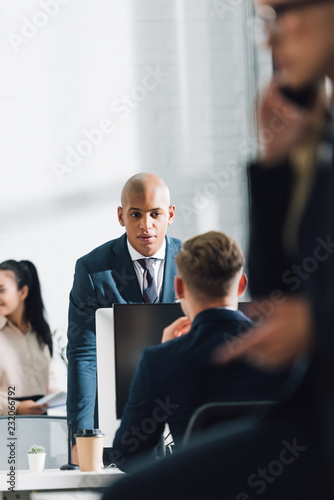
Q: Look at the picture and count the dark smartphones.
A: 1